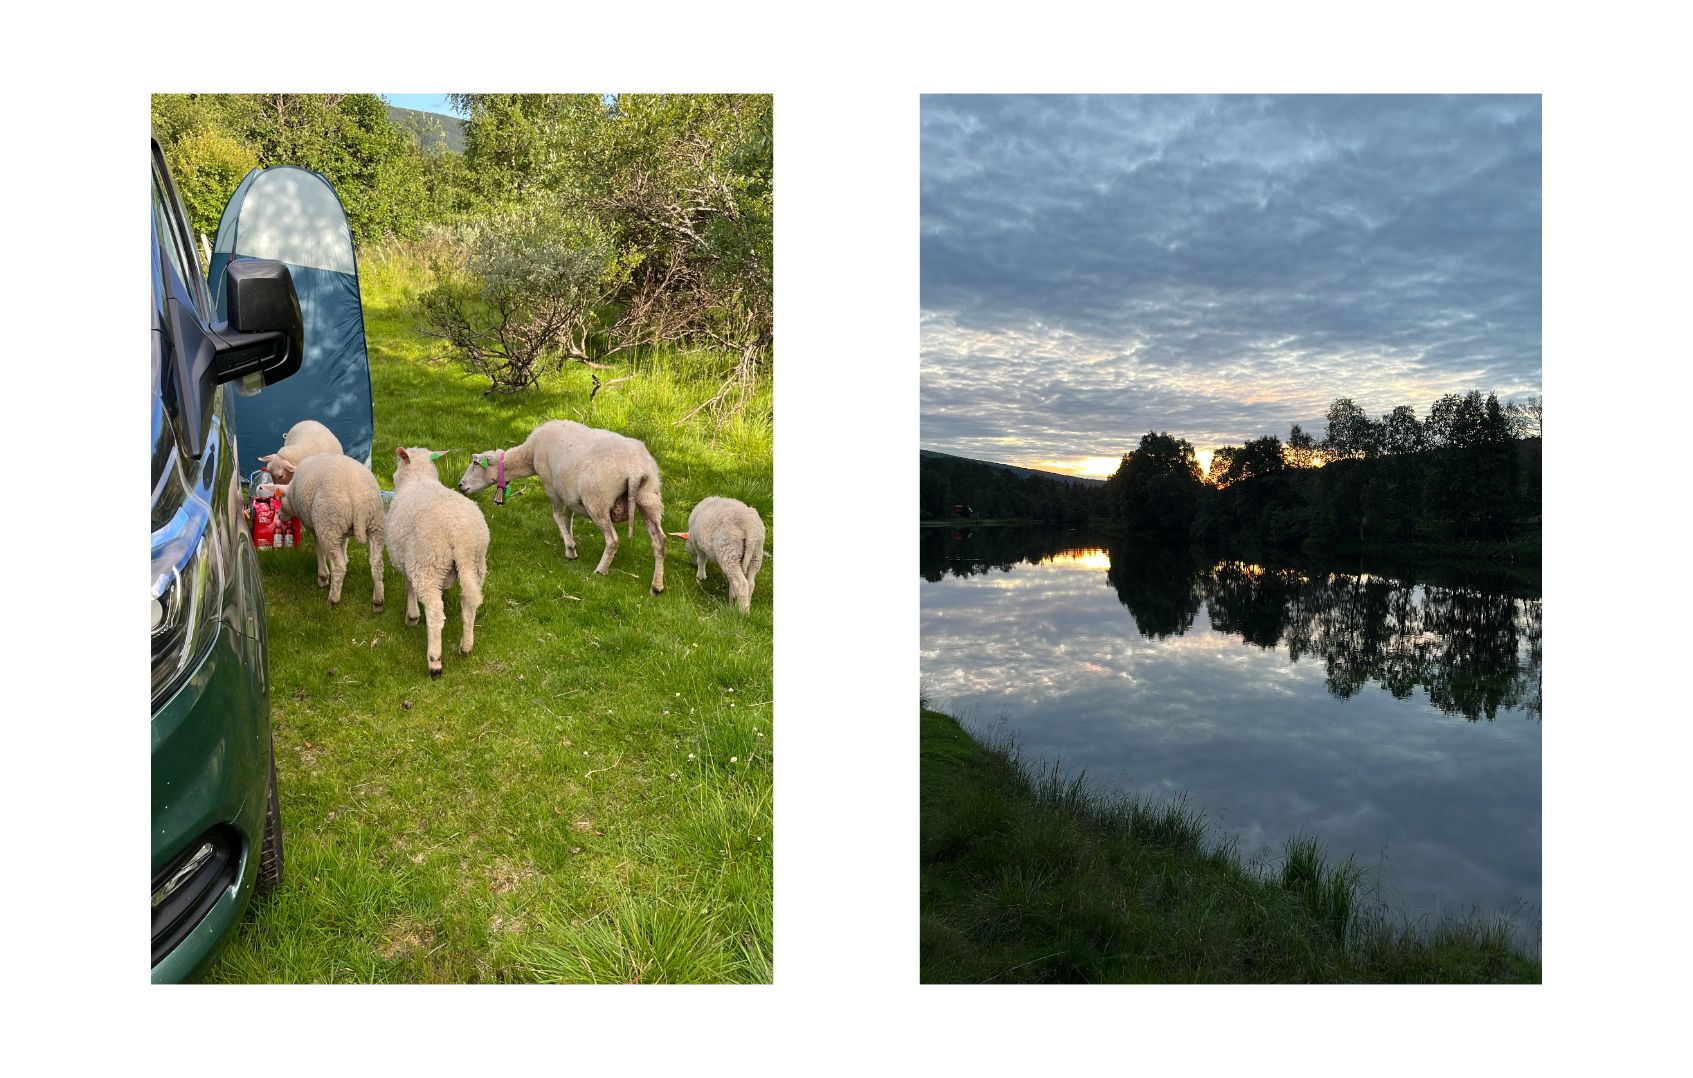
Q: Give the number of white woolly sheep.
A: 5